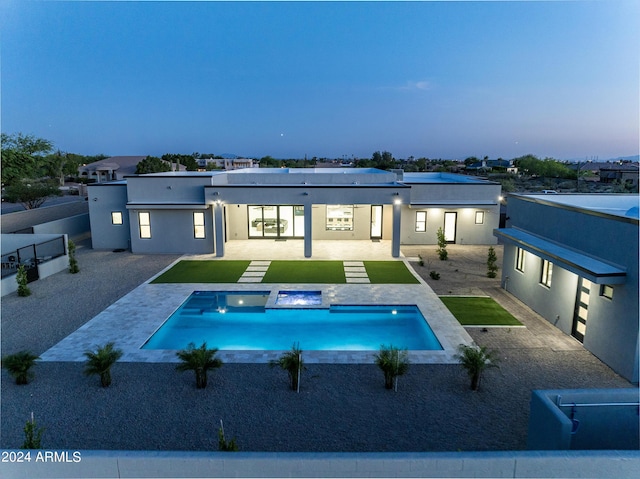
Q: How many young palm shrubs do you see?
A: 6